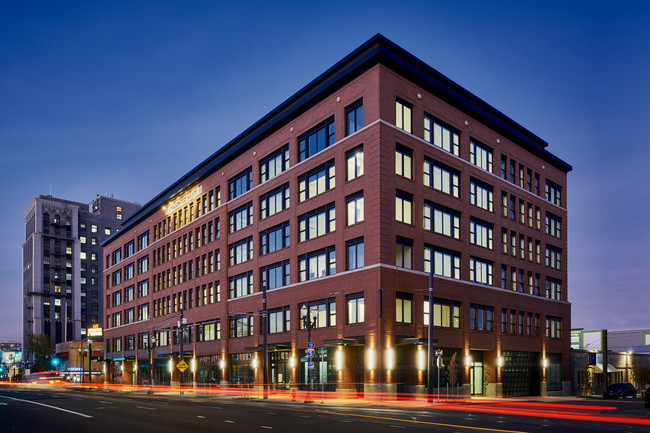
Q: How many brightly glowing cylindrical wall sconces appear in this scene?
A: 15